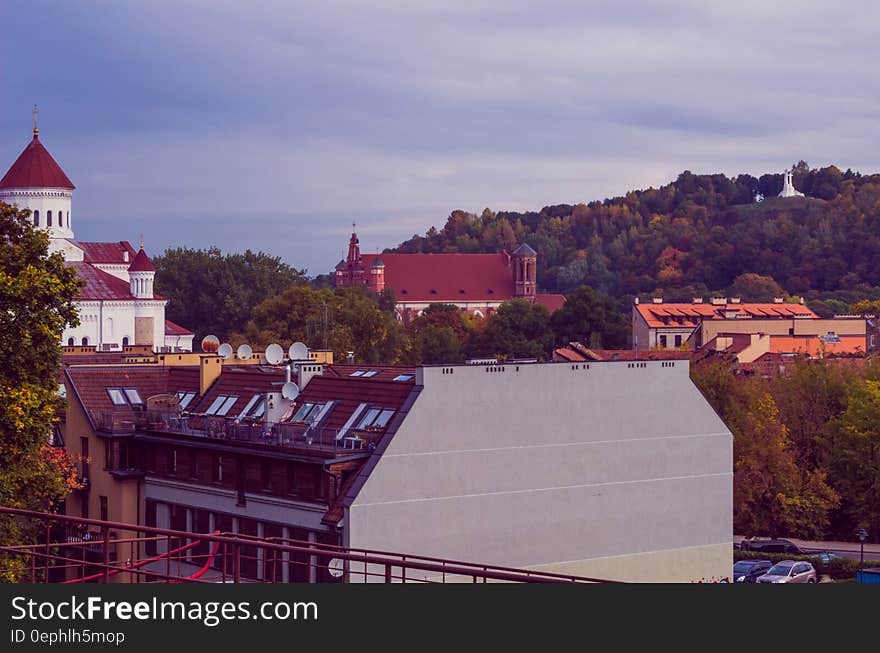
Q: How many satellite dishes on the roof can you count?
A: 6